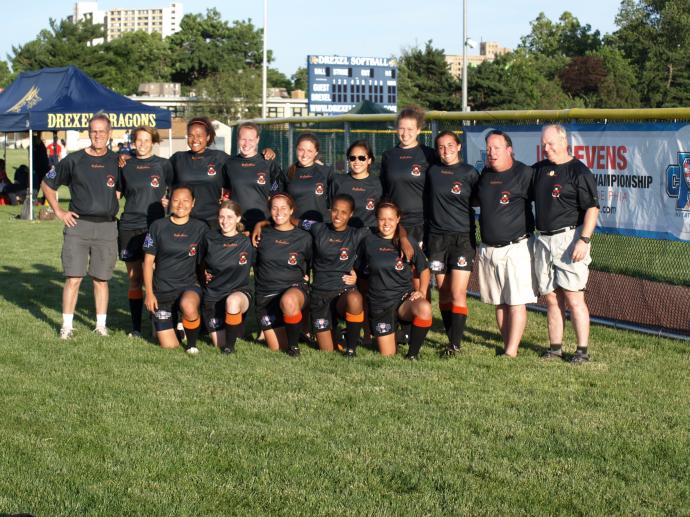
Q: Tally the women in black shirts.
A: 12